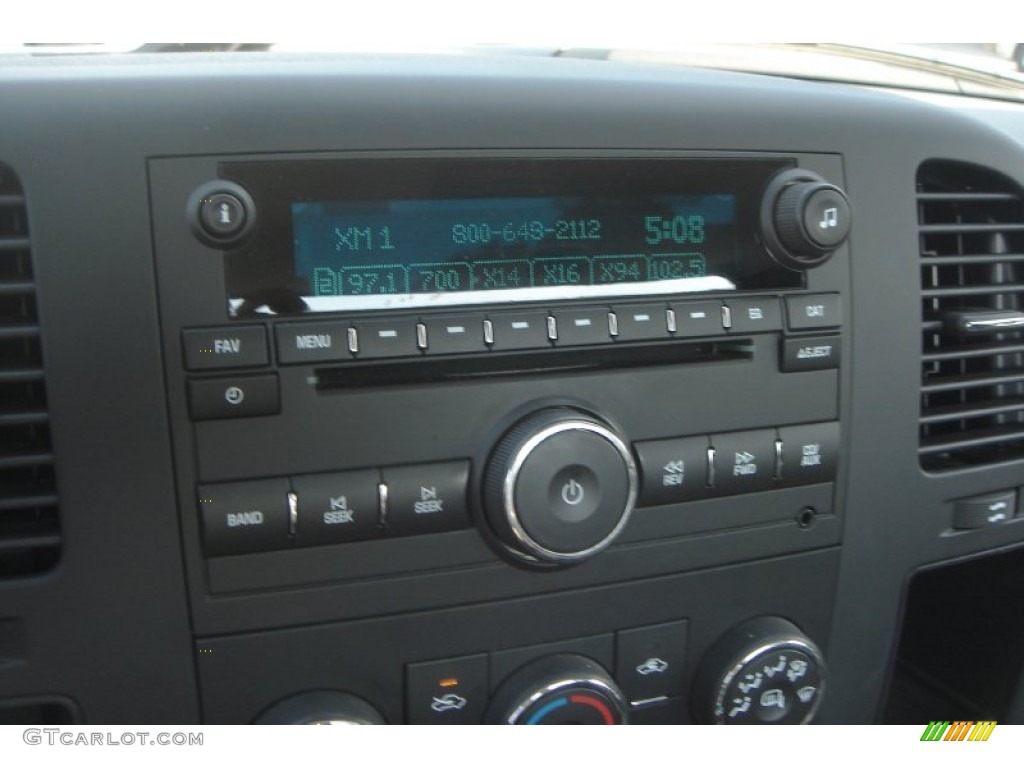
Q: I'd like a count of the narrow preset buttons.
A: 6